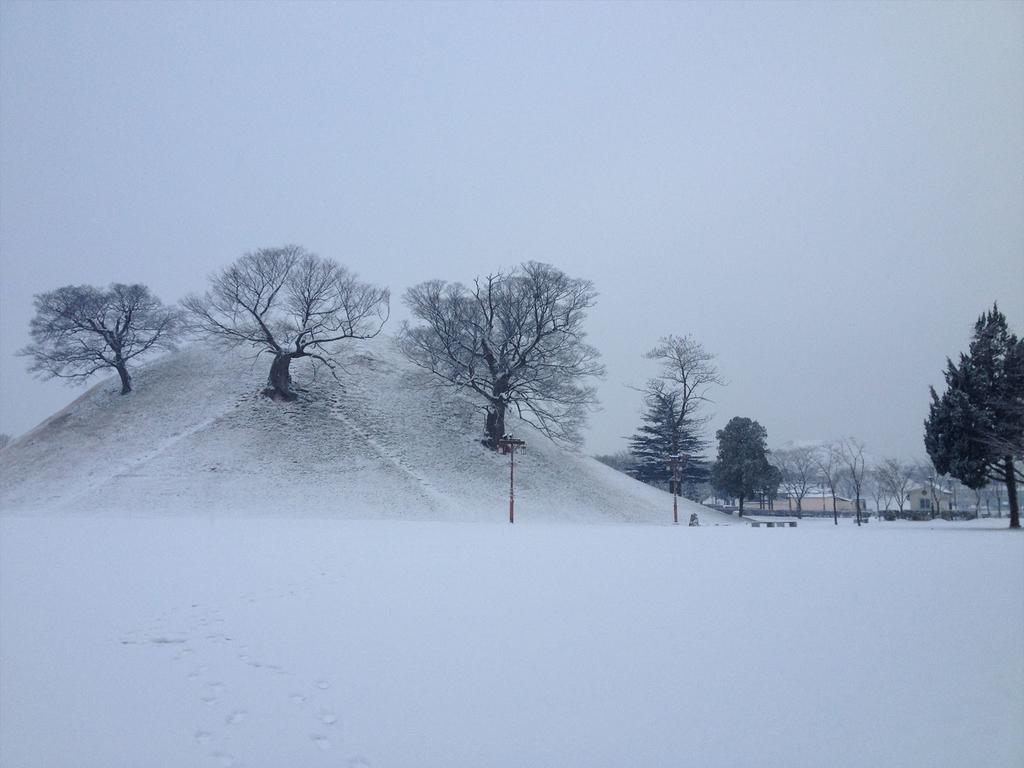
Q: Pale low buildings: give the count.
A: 2